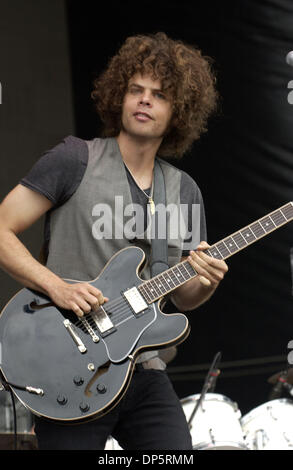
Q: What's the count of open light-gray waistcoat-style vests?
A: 1